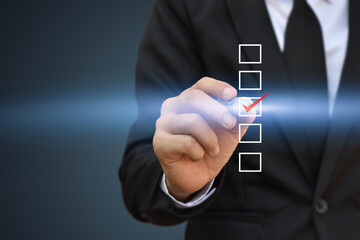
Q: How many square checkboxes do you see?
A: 5